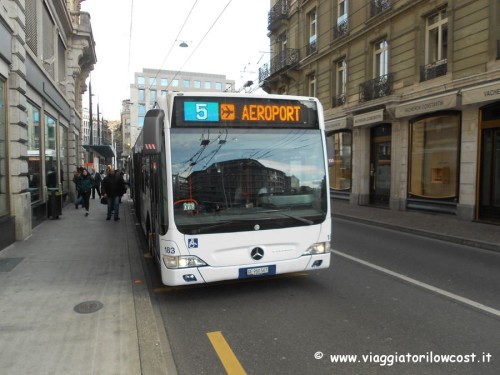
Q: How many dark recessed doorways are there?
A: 2